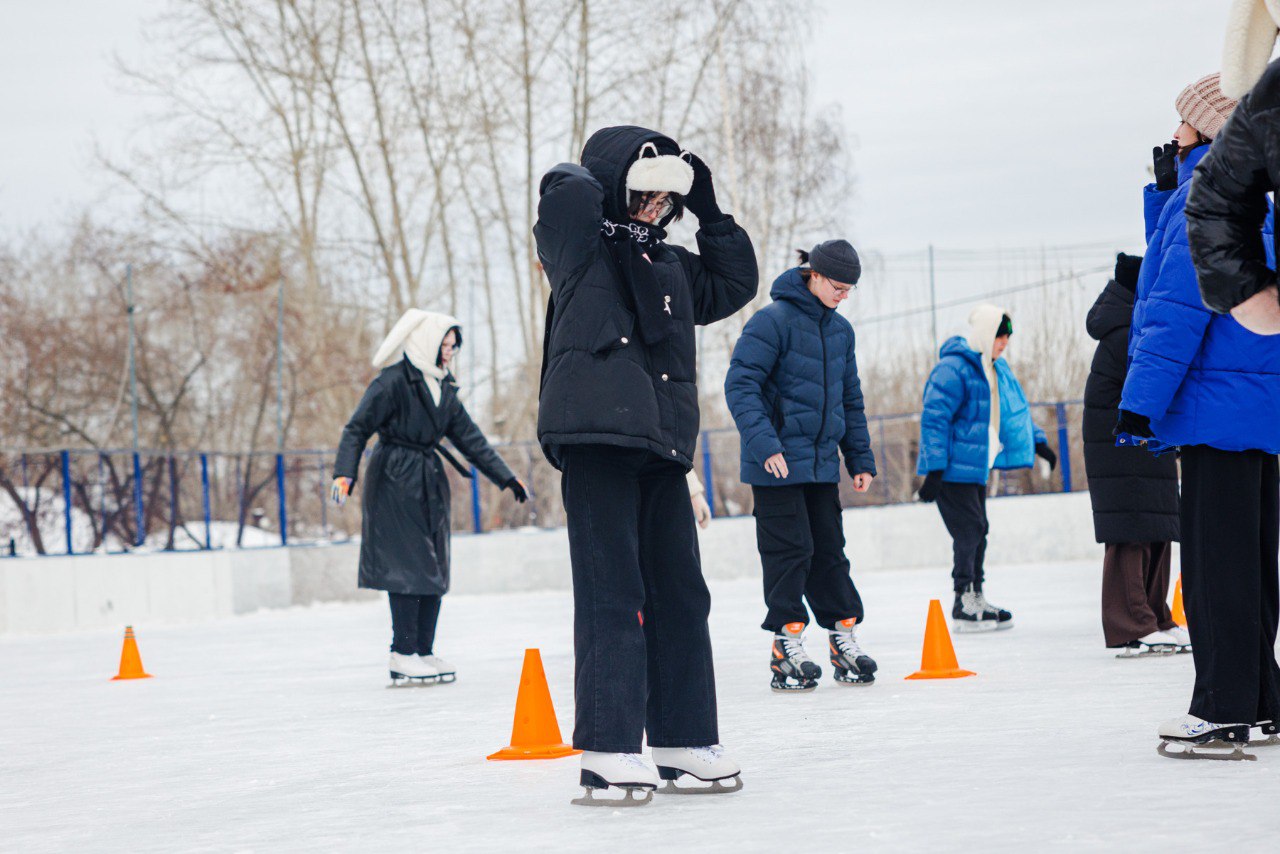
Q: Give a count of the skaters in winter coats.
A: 7